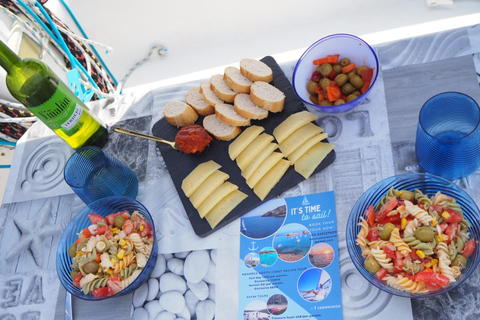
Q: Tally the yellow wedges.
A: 13